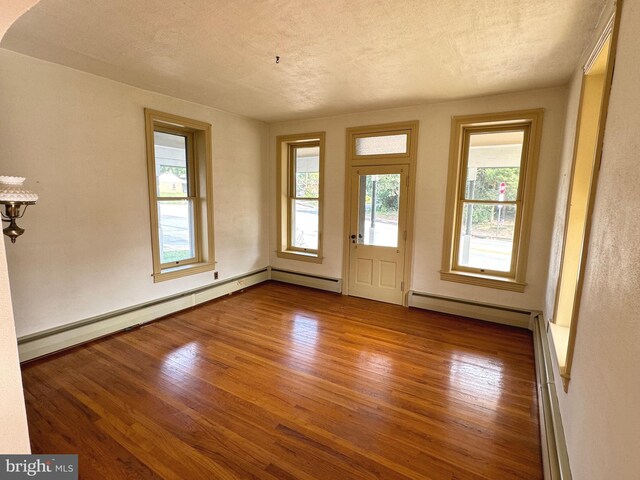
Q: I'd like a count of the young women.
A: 0